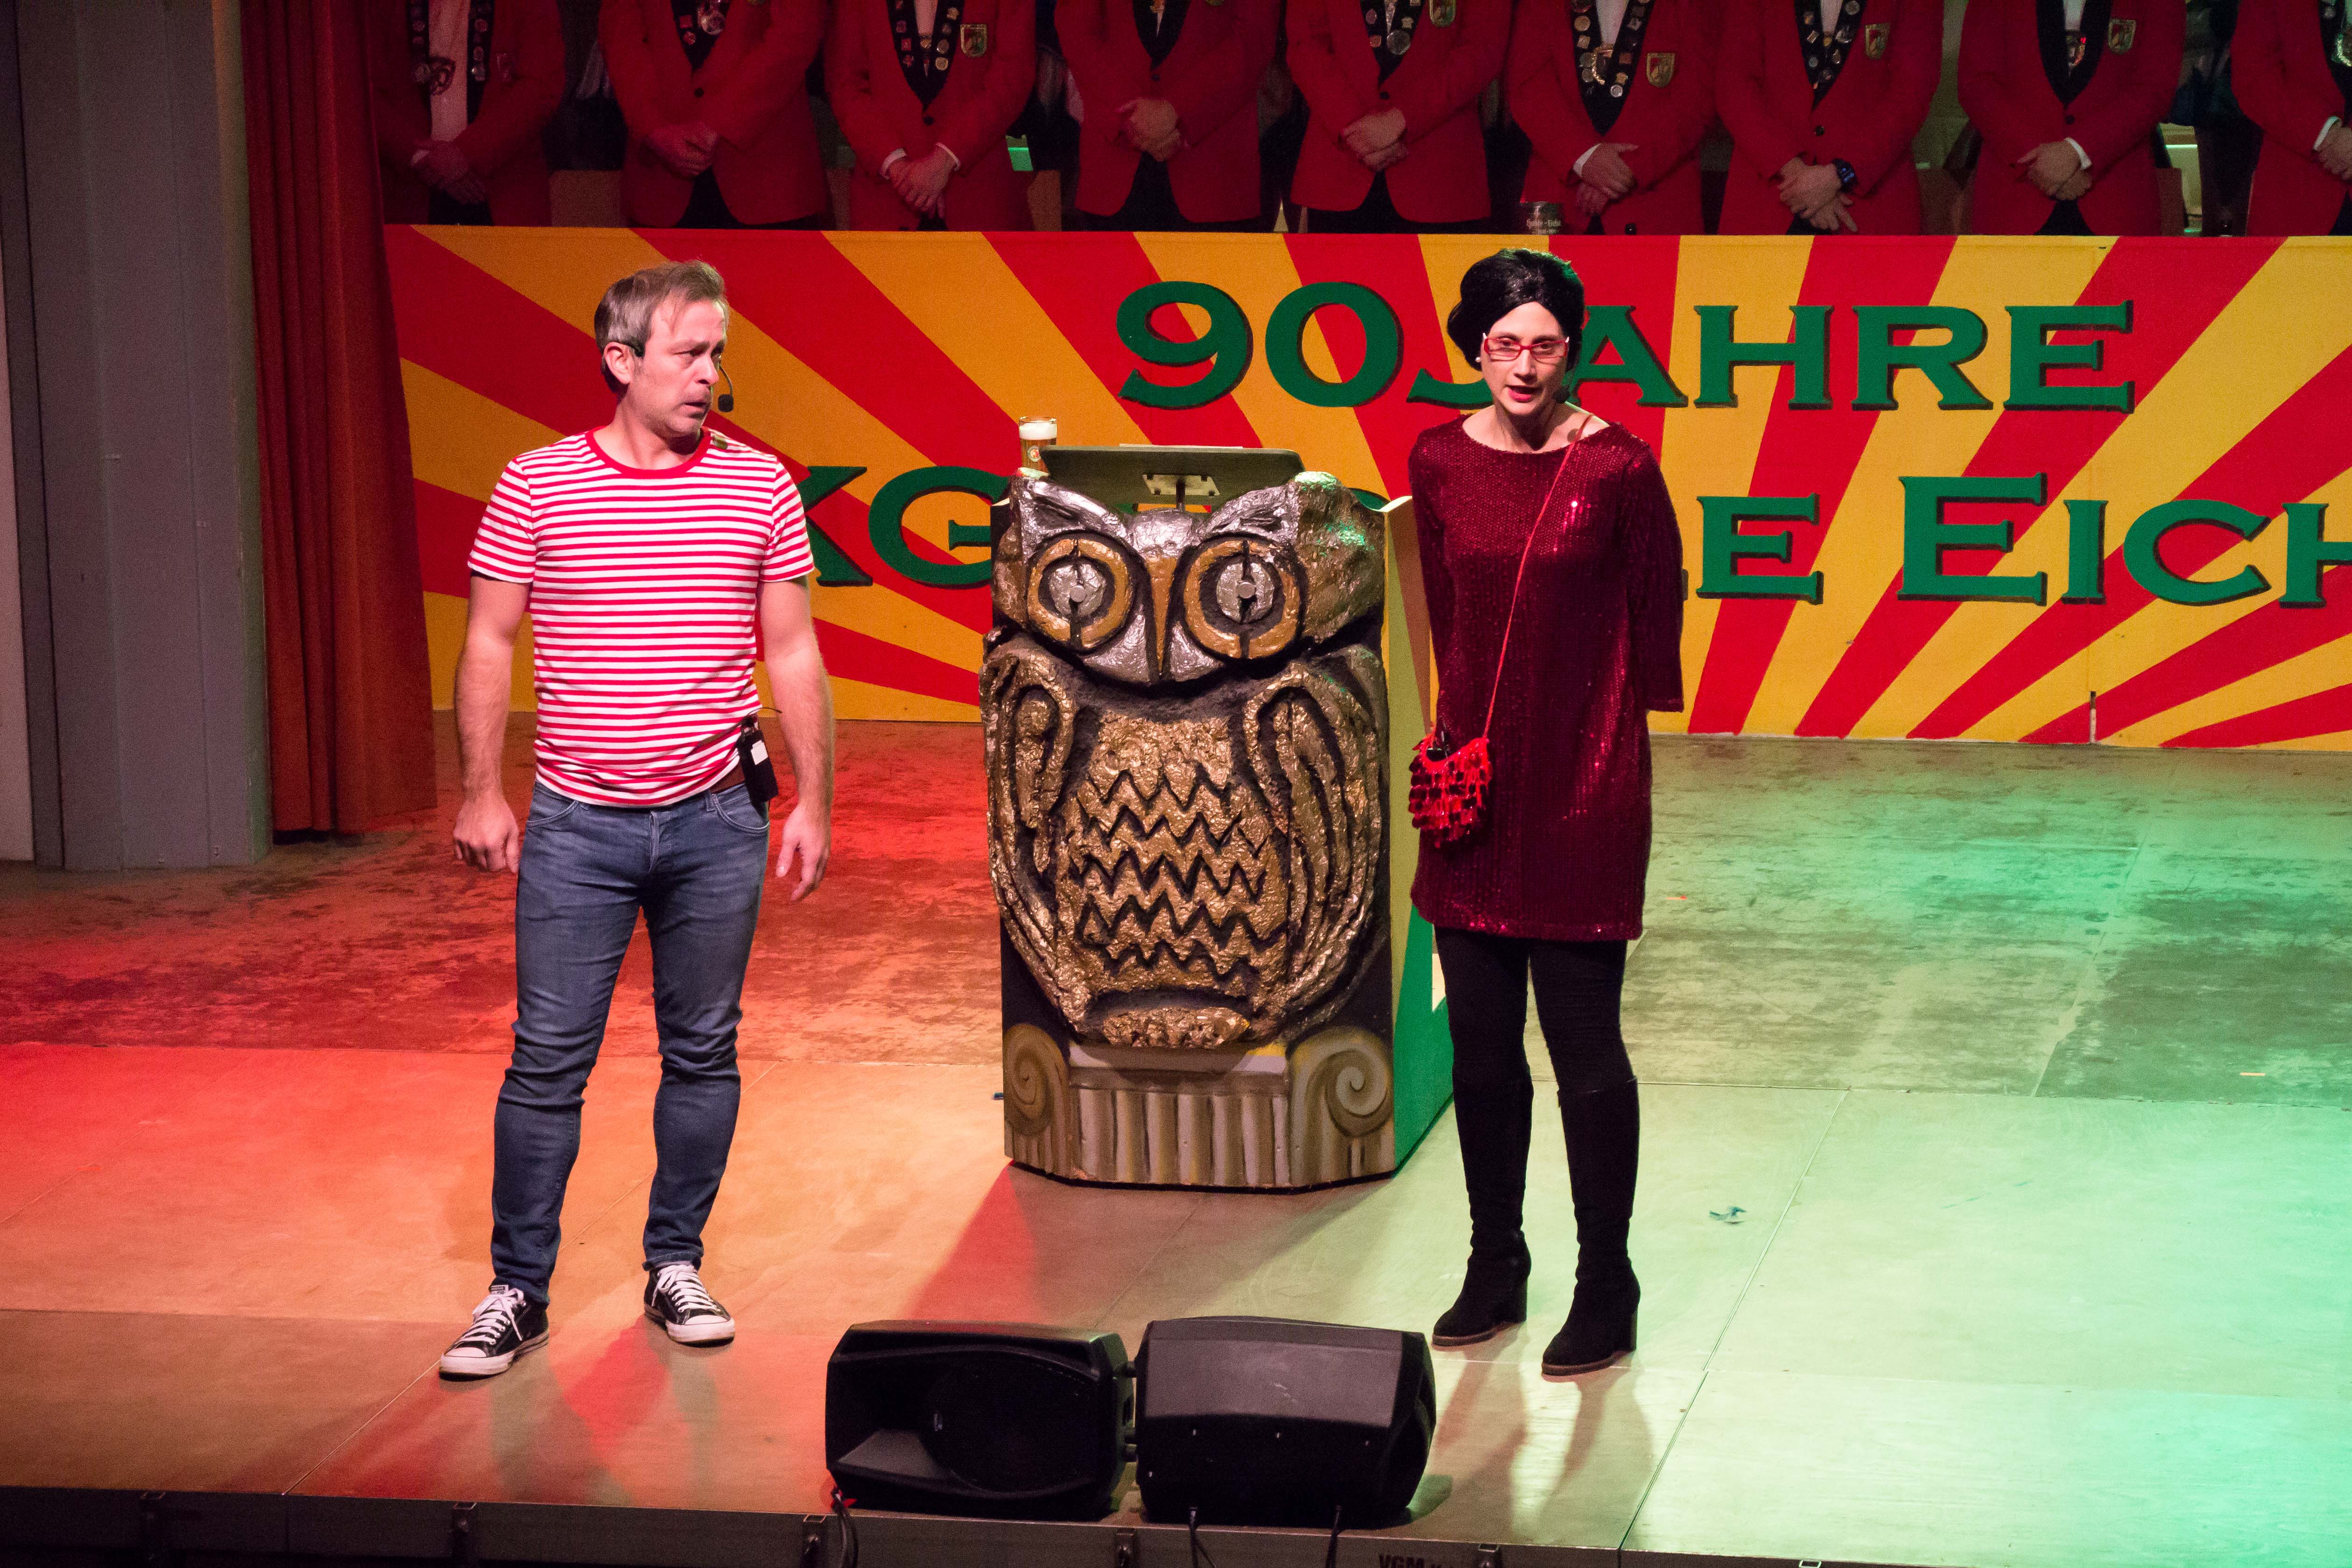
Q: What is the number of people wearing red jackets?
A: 9